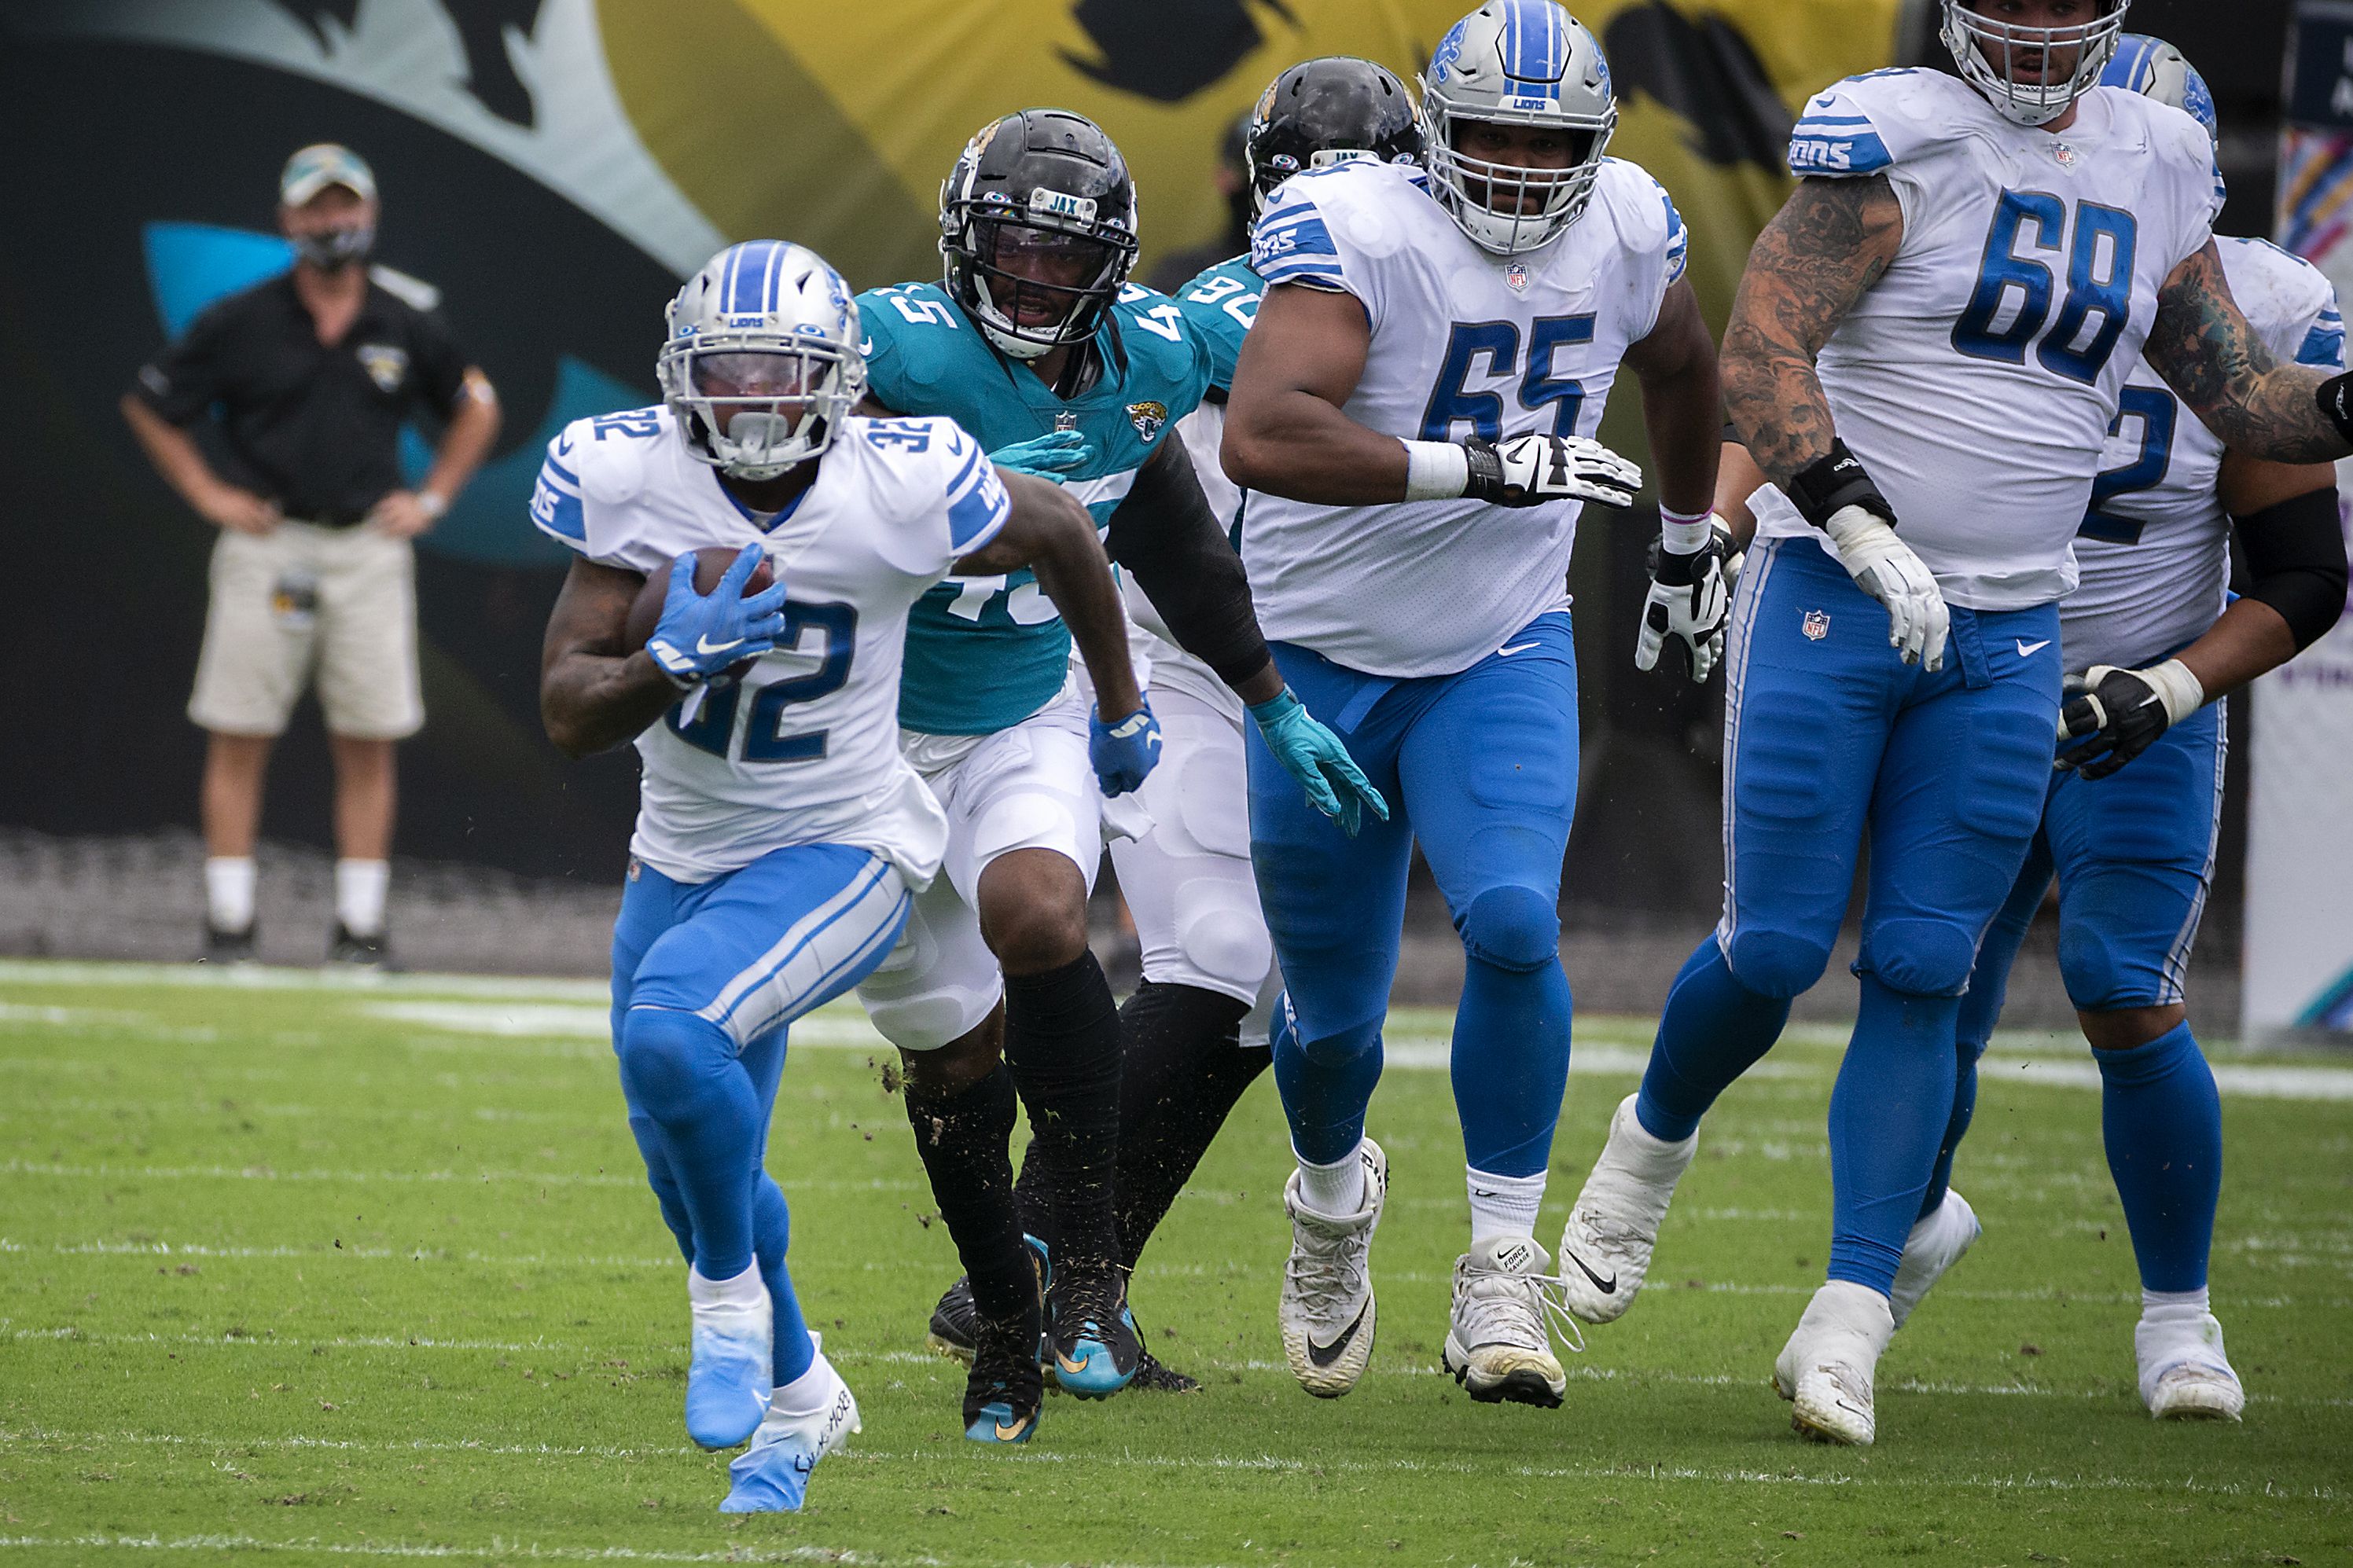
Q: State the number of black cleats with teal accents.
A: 2